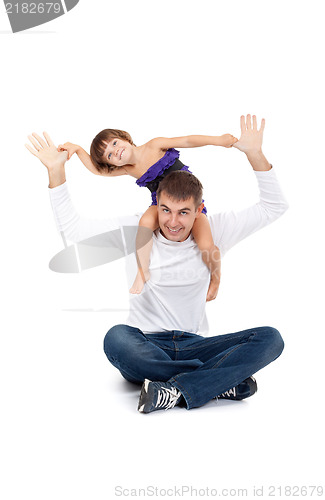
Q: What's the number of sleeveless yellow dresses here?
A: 0